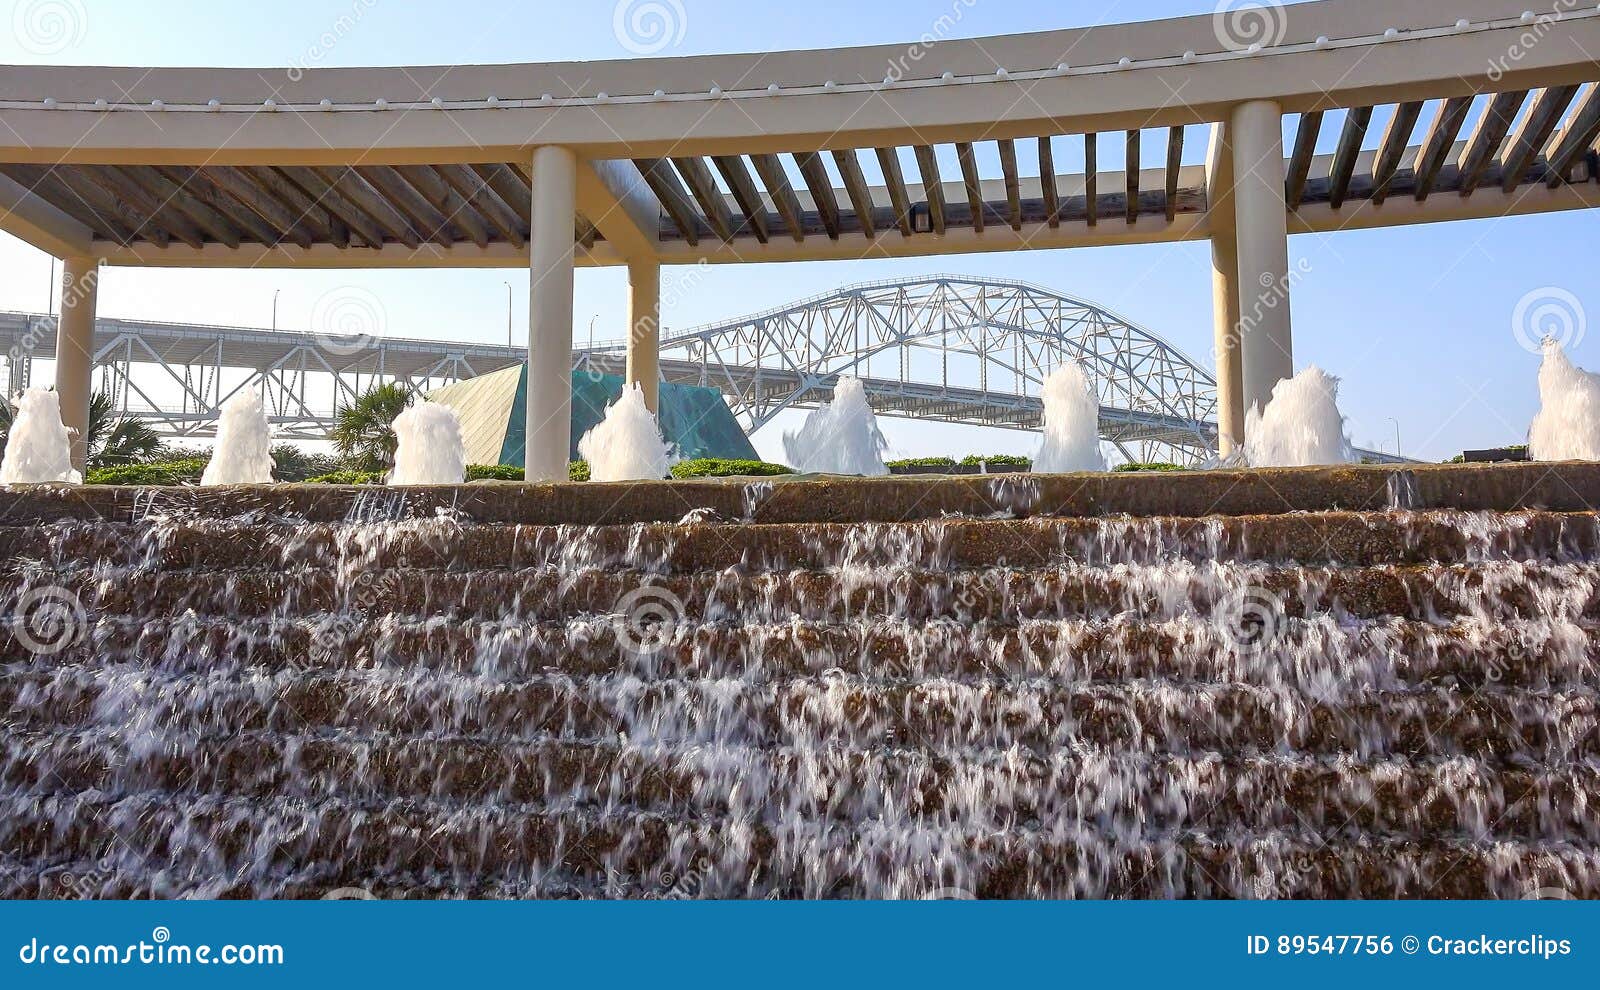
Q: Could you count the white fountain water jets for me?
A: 8